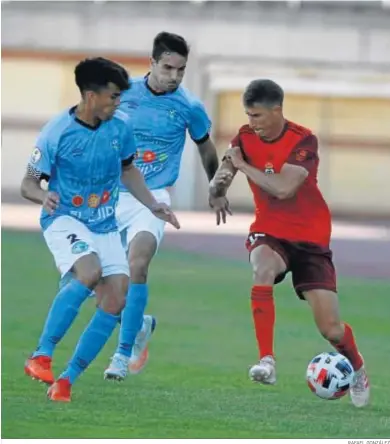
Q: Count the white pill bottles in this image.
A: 0